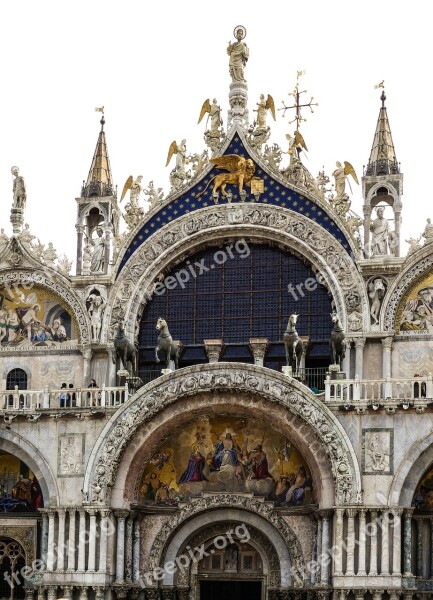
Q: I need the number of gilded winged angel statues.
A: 6